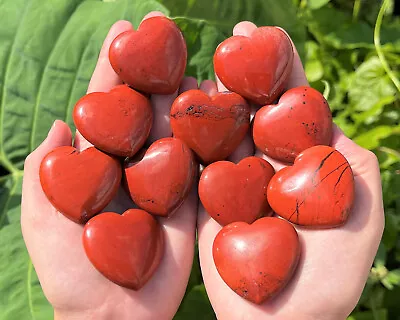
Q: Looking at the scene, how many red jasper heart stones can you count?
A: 11